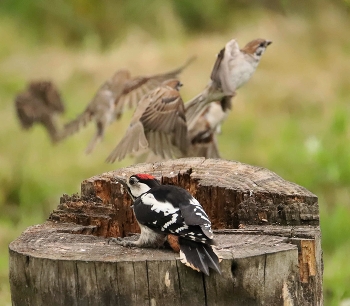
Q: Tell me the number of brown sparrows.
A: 5